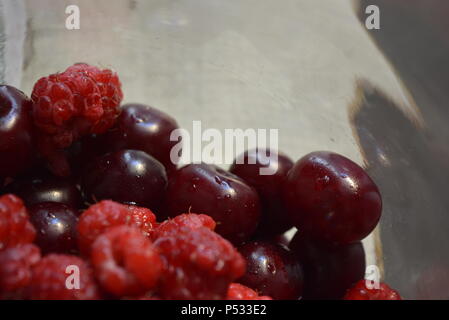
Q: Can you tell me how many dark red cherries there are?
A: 10